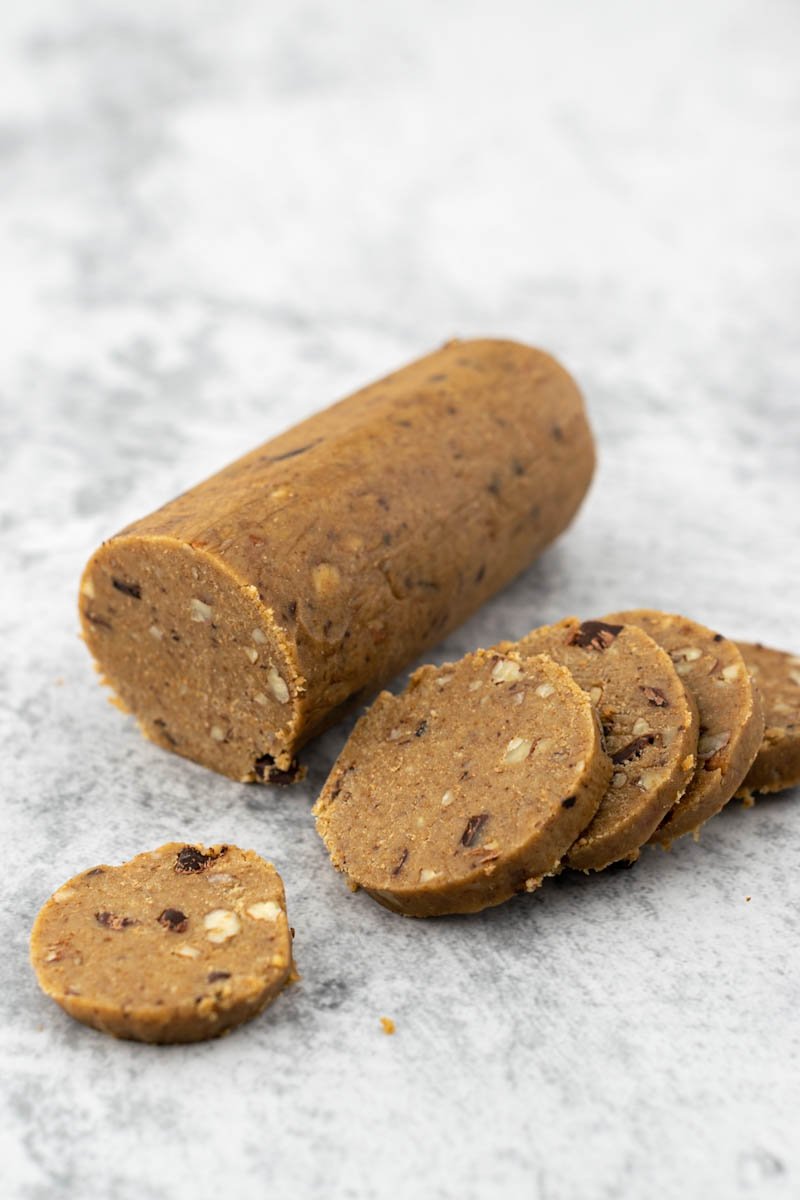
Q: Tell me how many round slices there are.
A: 5